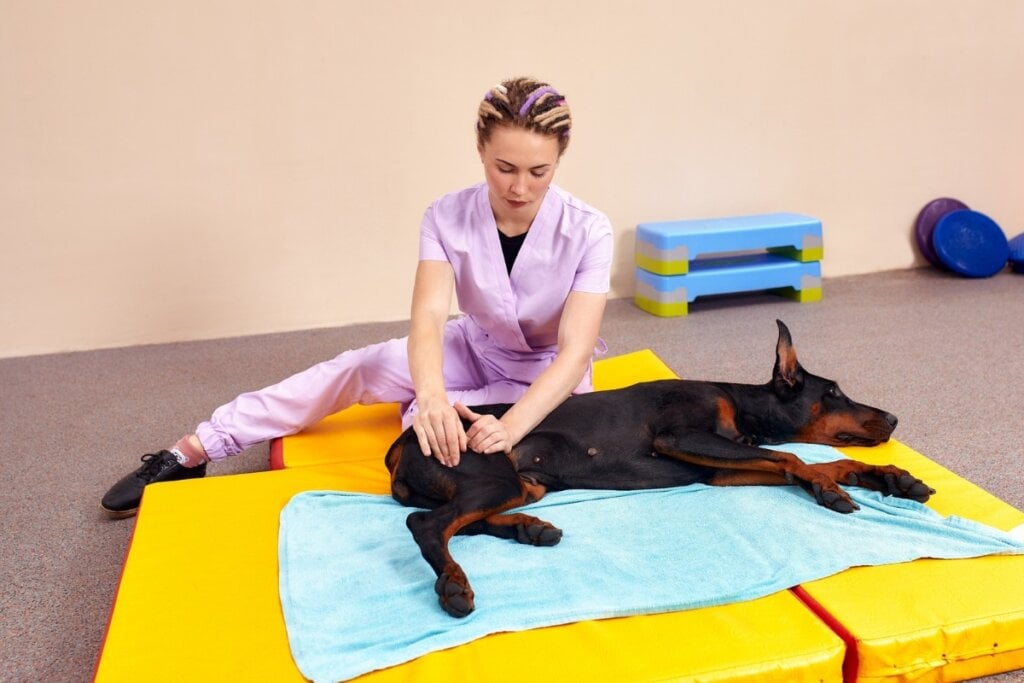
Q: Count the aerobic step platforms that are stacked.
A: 2